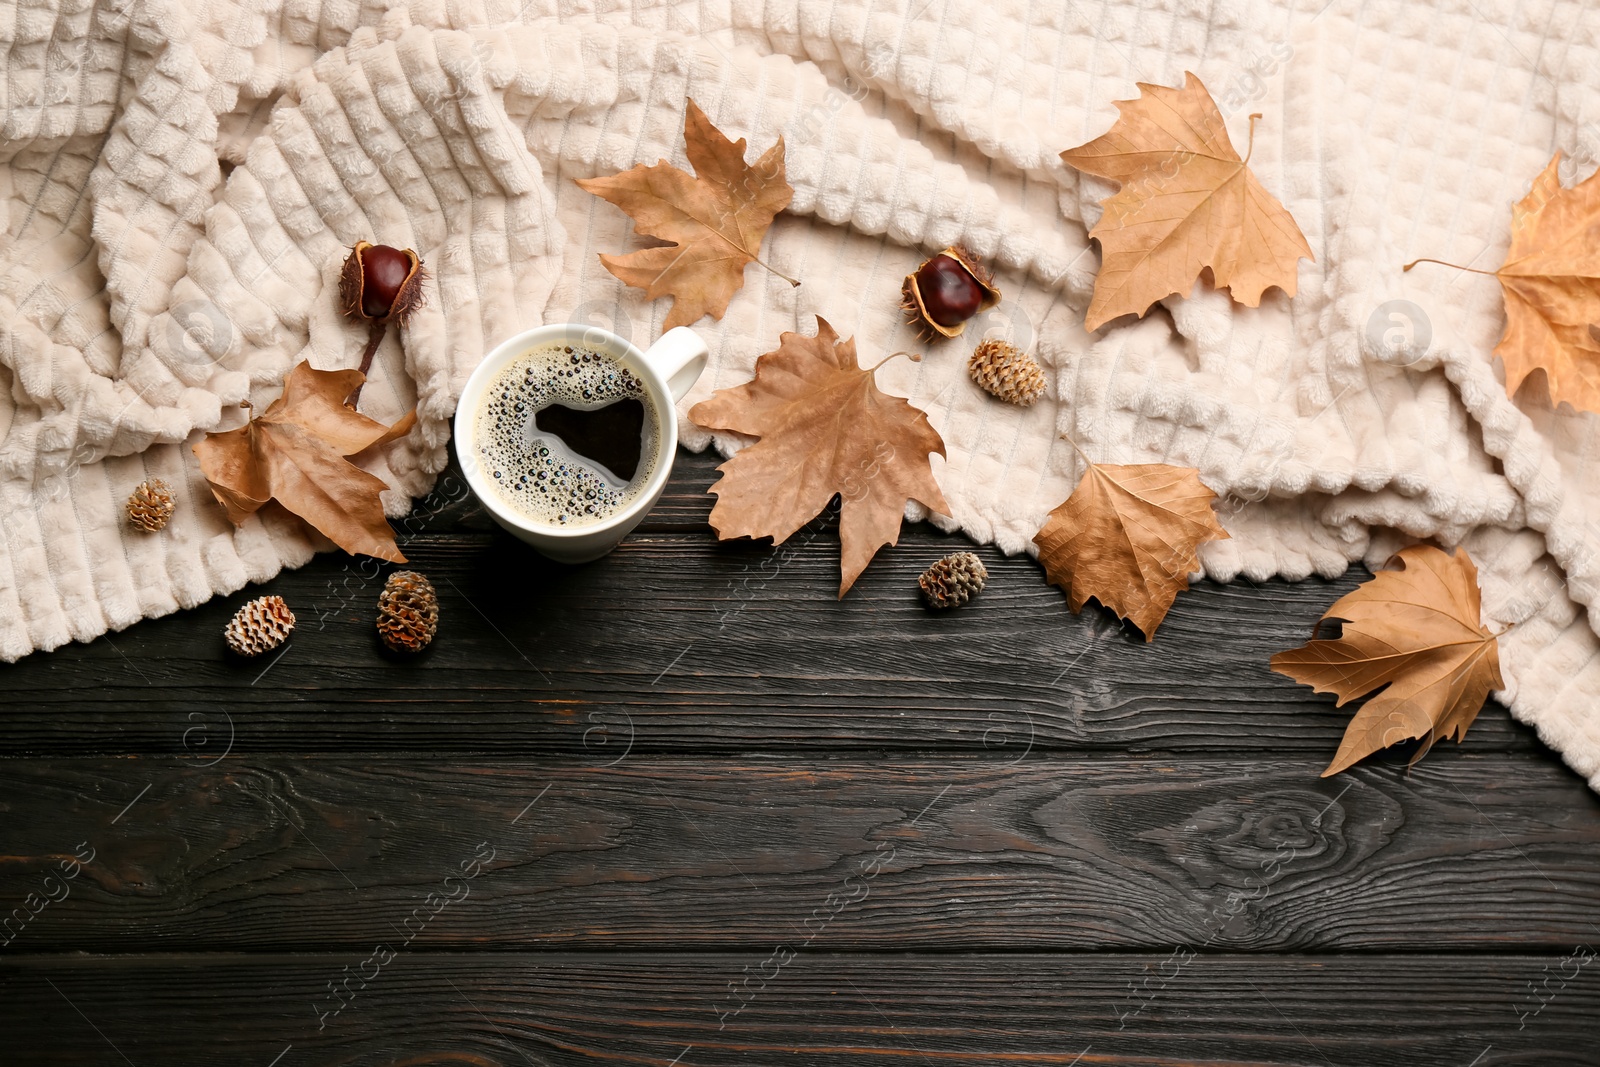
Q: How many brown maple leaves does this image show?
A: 7